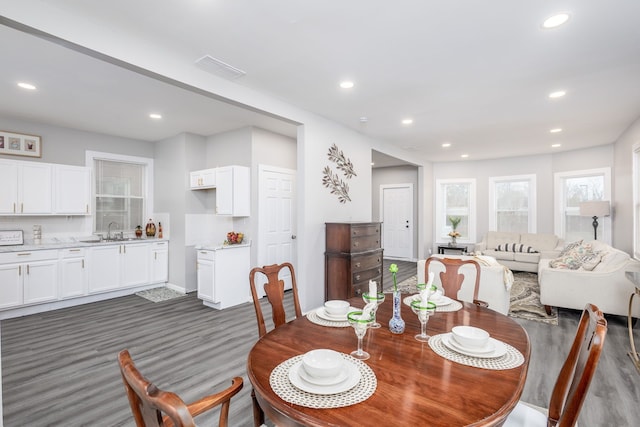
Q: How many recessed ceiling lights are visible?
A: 10